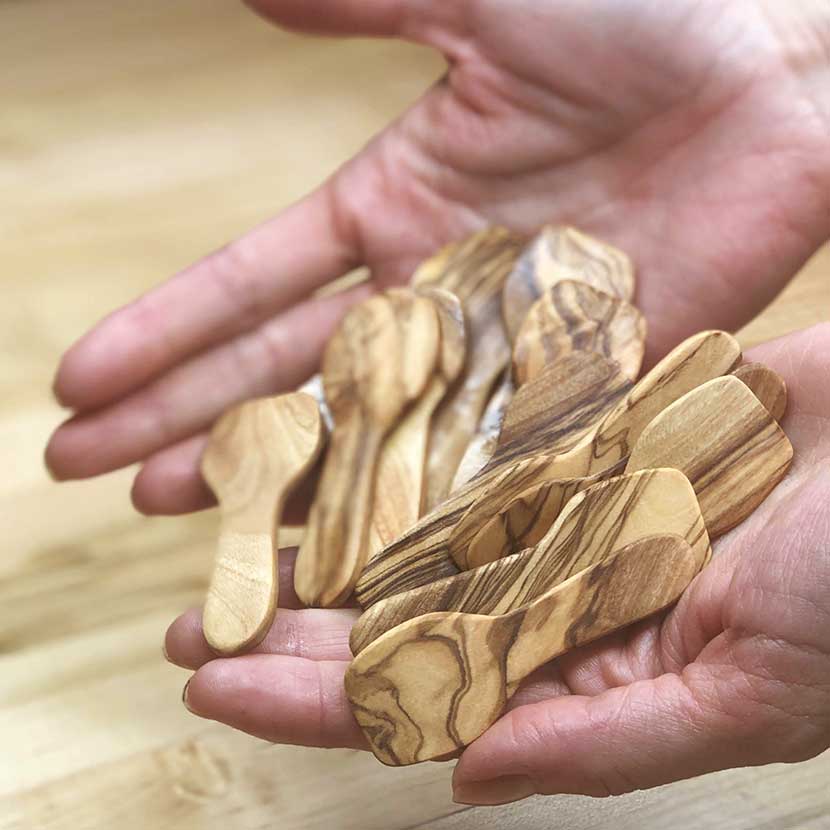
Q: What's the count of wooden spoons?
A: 12